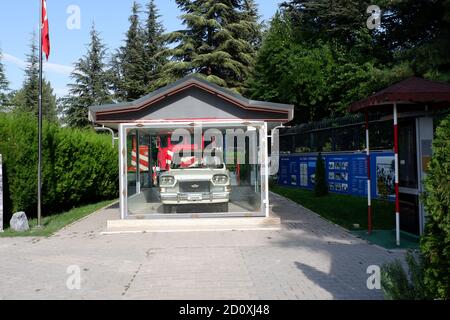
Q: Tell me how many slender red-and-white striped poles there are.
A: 2